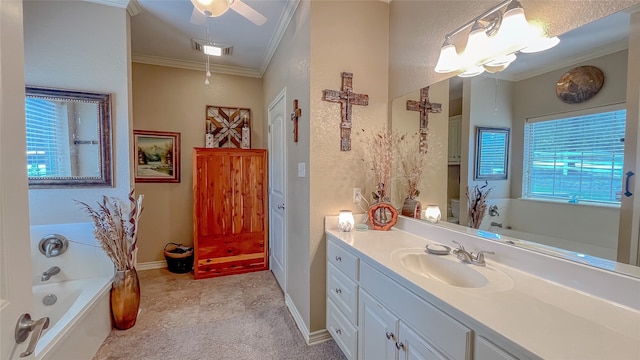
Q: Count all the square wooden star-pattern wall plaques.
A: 1